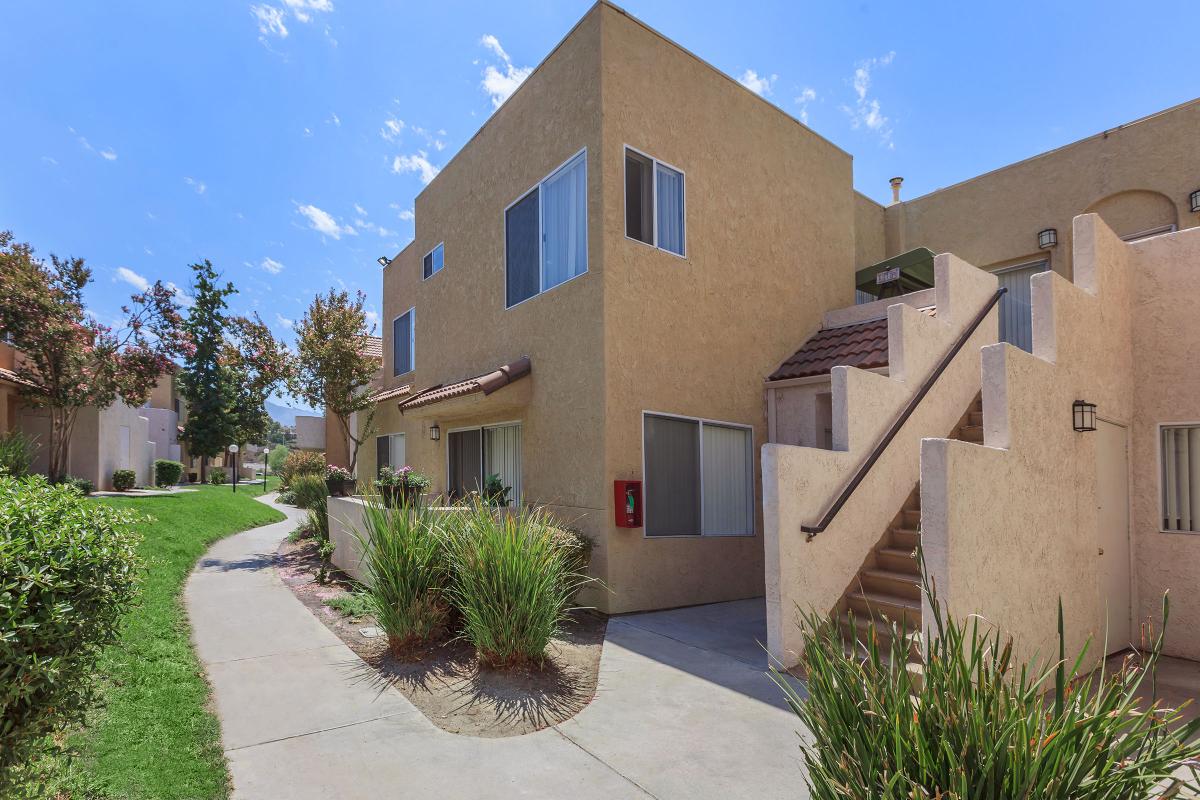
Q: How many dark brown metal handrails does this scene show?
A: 1